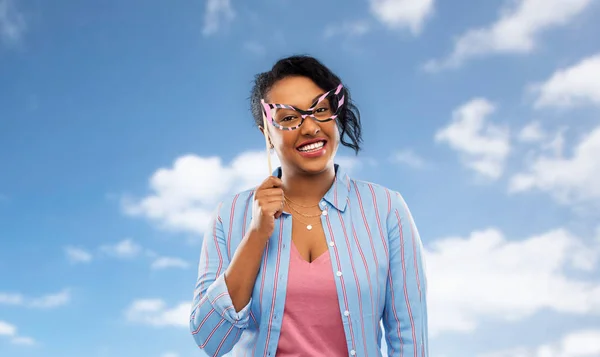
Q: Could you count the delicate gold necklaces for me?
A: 3